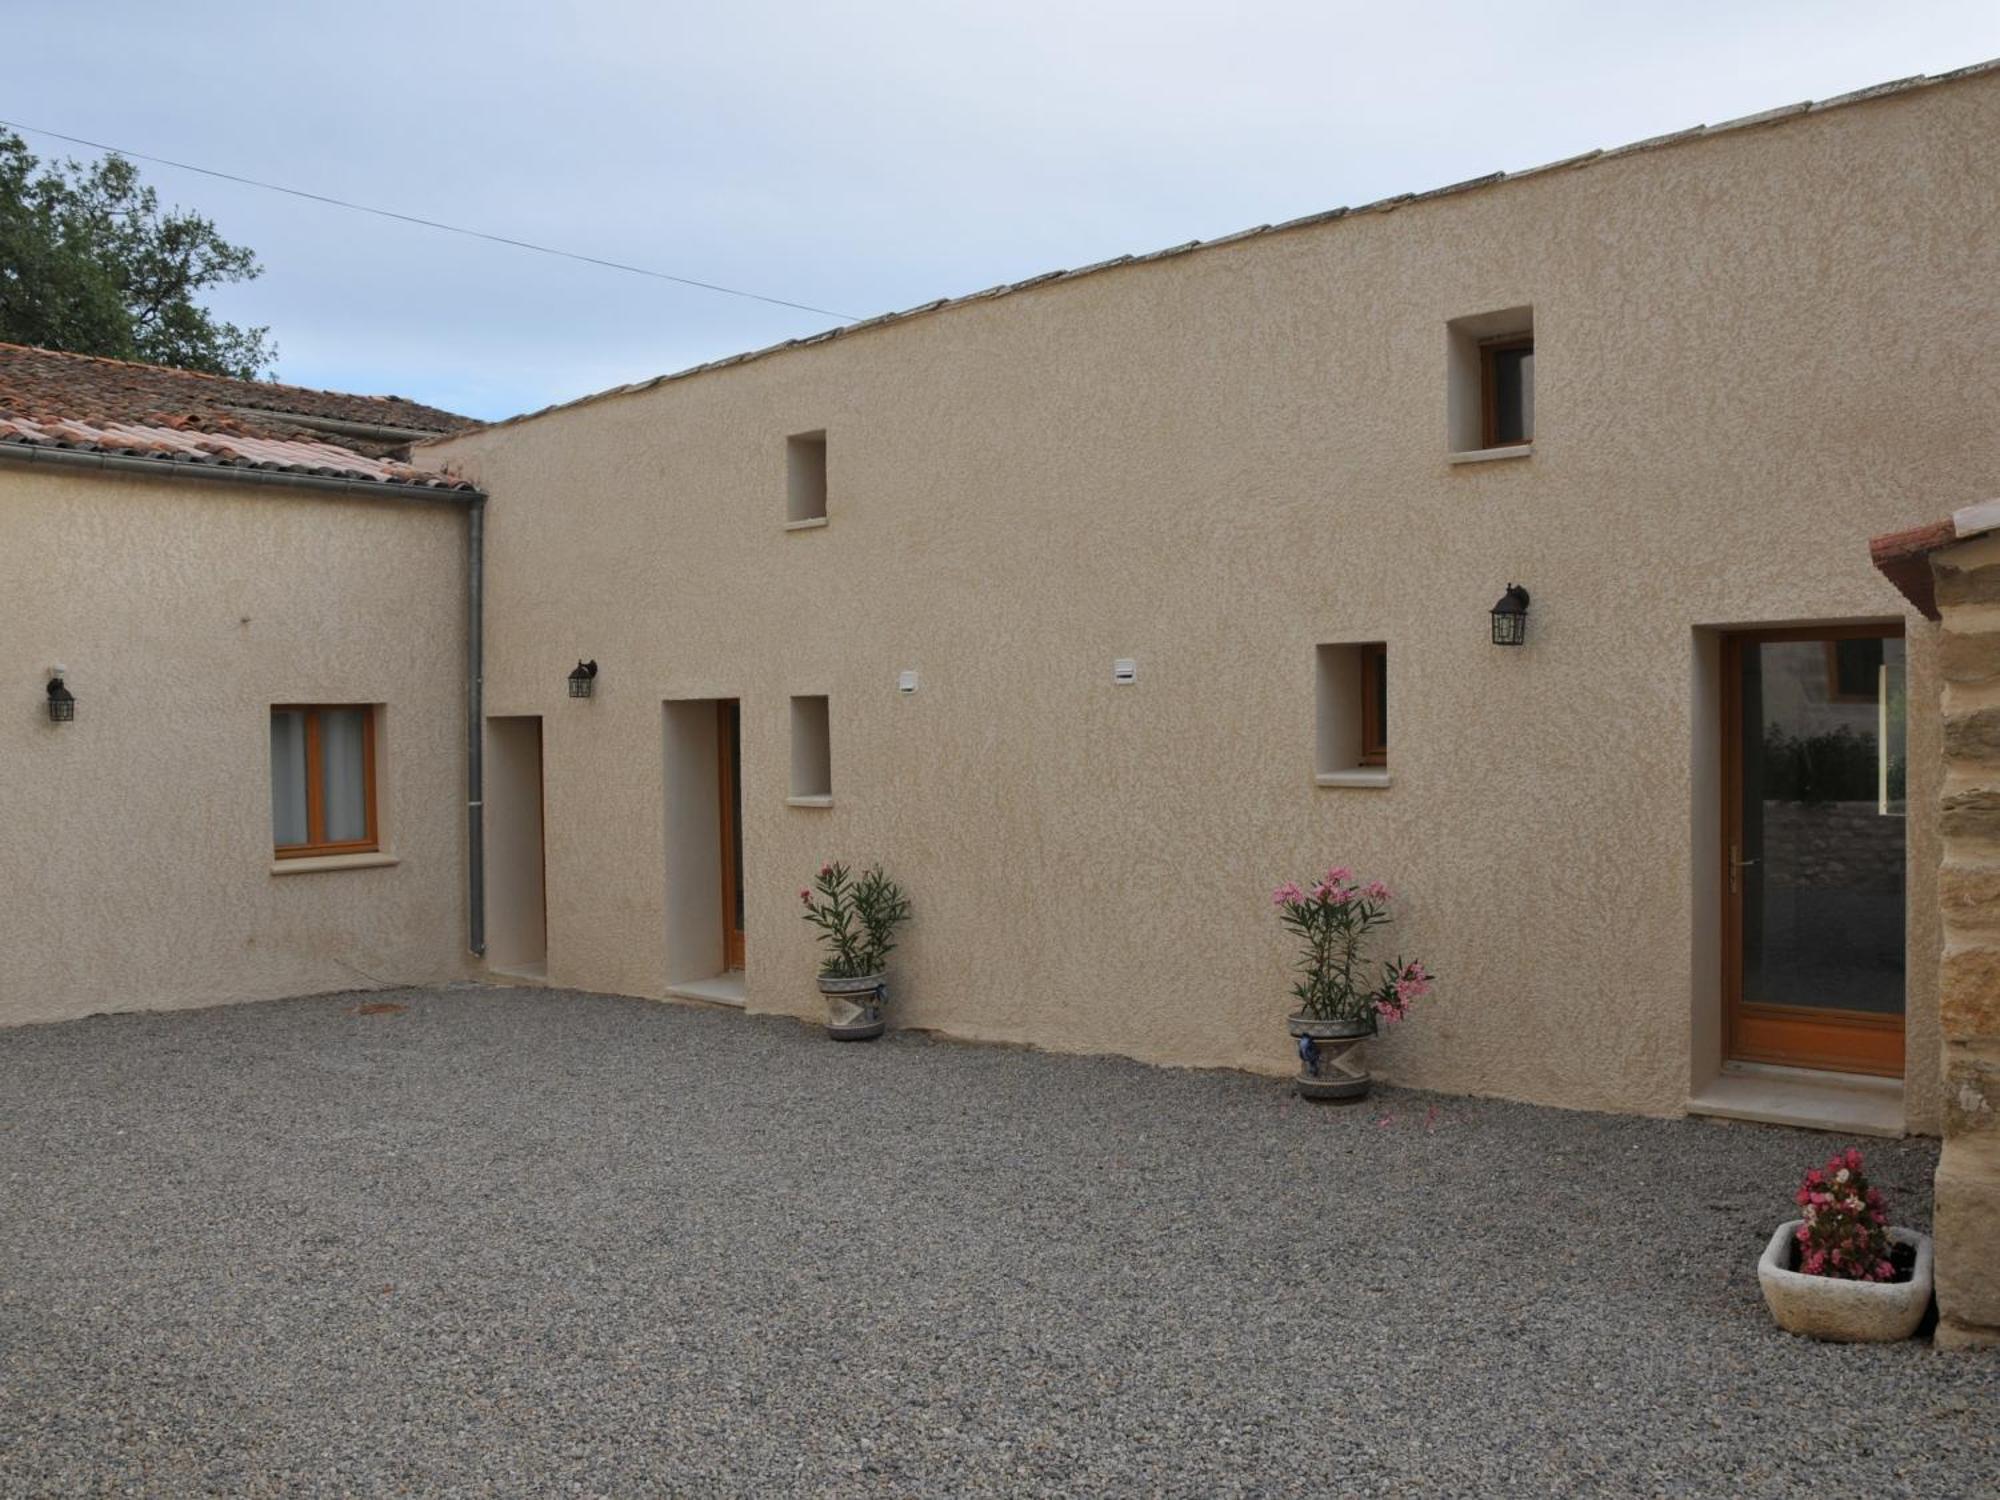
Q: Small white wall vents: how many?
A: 2